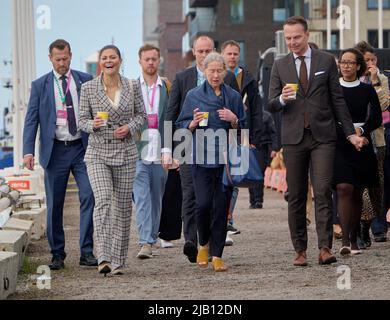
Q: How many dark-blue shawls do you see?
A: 1